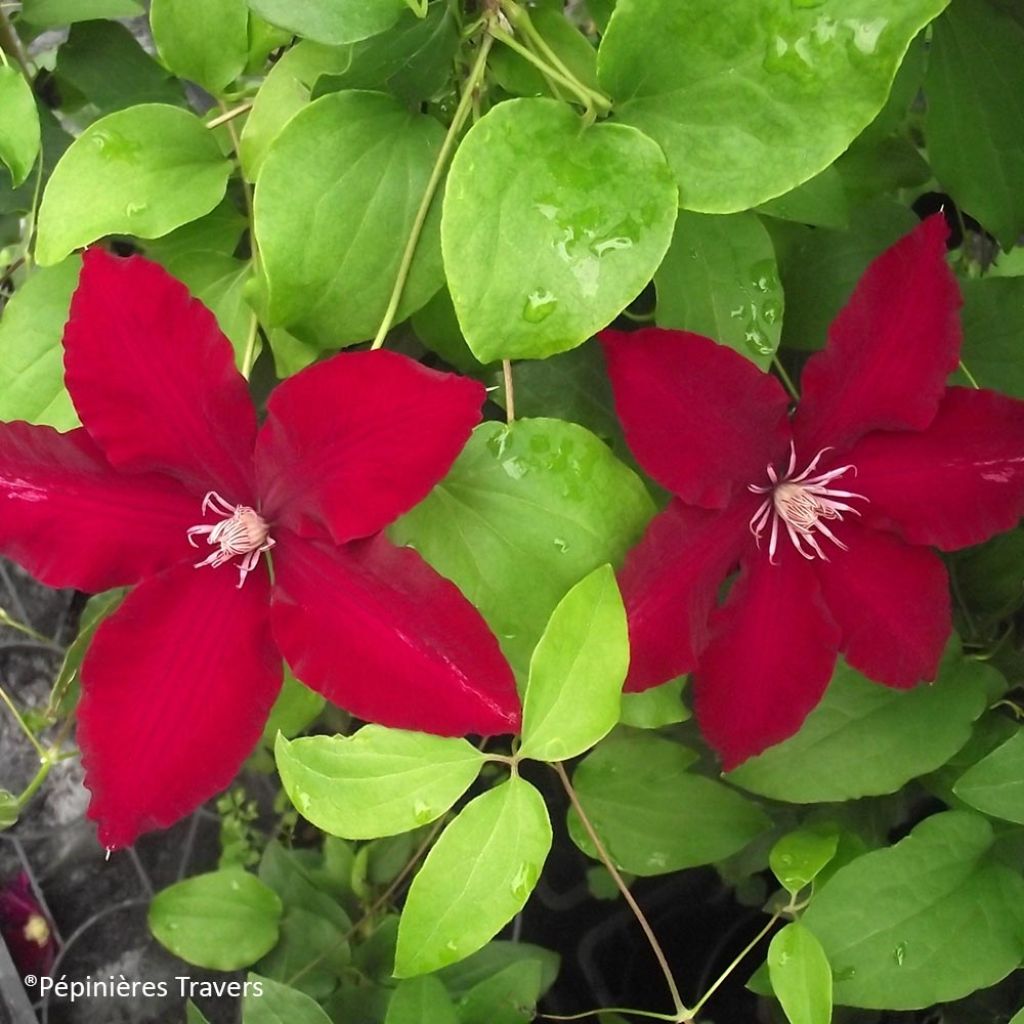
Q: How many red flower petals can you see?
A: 11